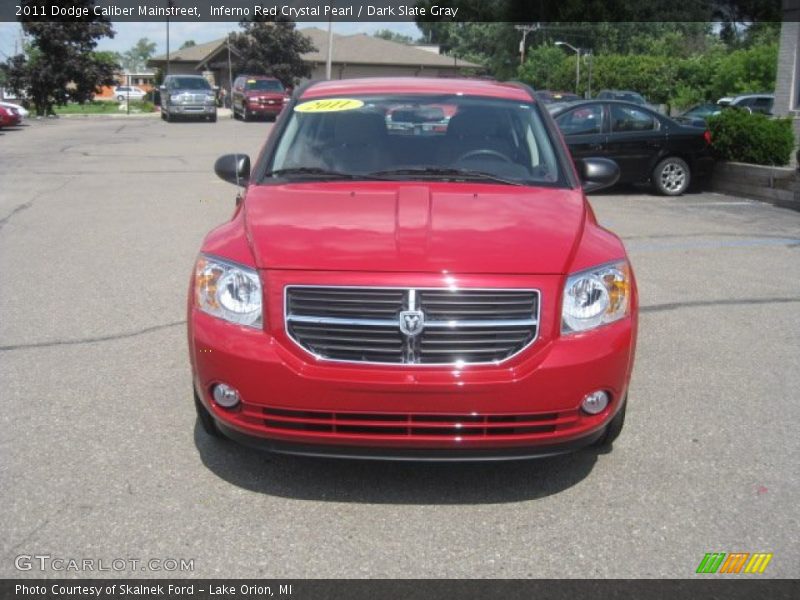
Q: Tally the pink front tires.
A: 0